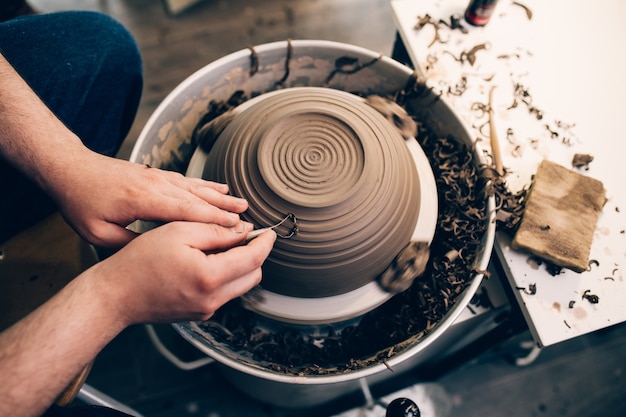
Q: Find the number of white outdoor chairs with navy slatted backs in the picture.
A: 0